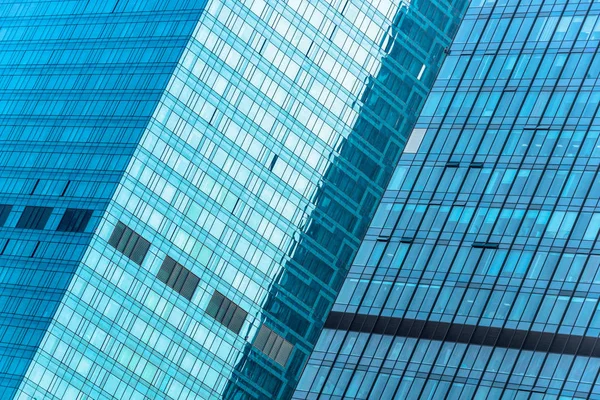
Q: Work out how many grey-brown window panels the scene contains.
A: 4